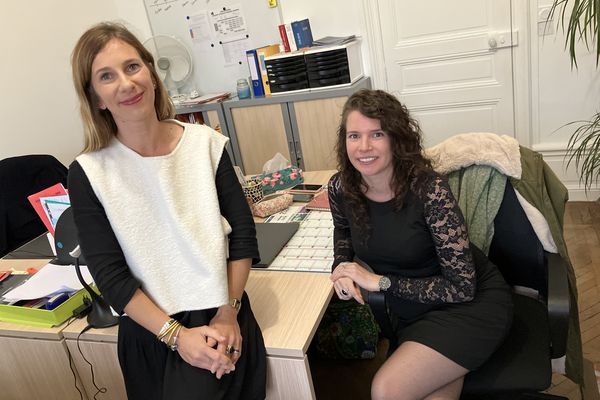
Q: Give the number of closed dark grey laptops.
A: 1